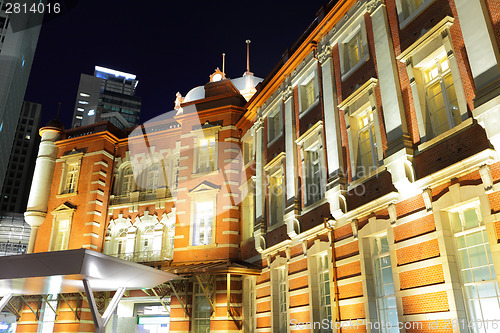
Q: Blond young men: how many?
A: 0